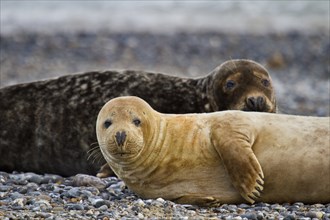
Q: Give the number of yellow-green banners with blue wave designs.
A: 0